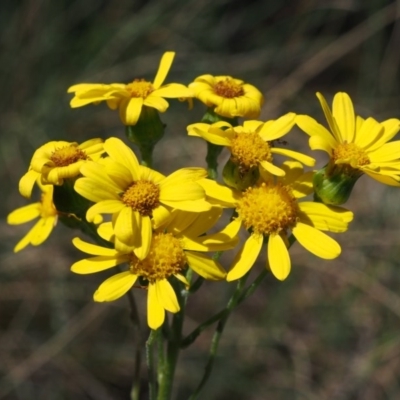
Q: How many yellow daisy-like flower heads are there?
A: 9